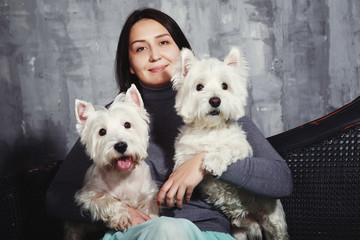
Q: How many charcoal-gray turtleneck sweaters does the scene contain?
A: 1